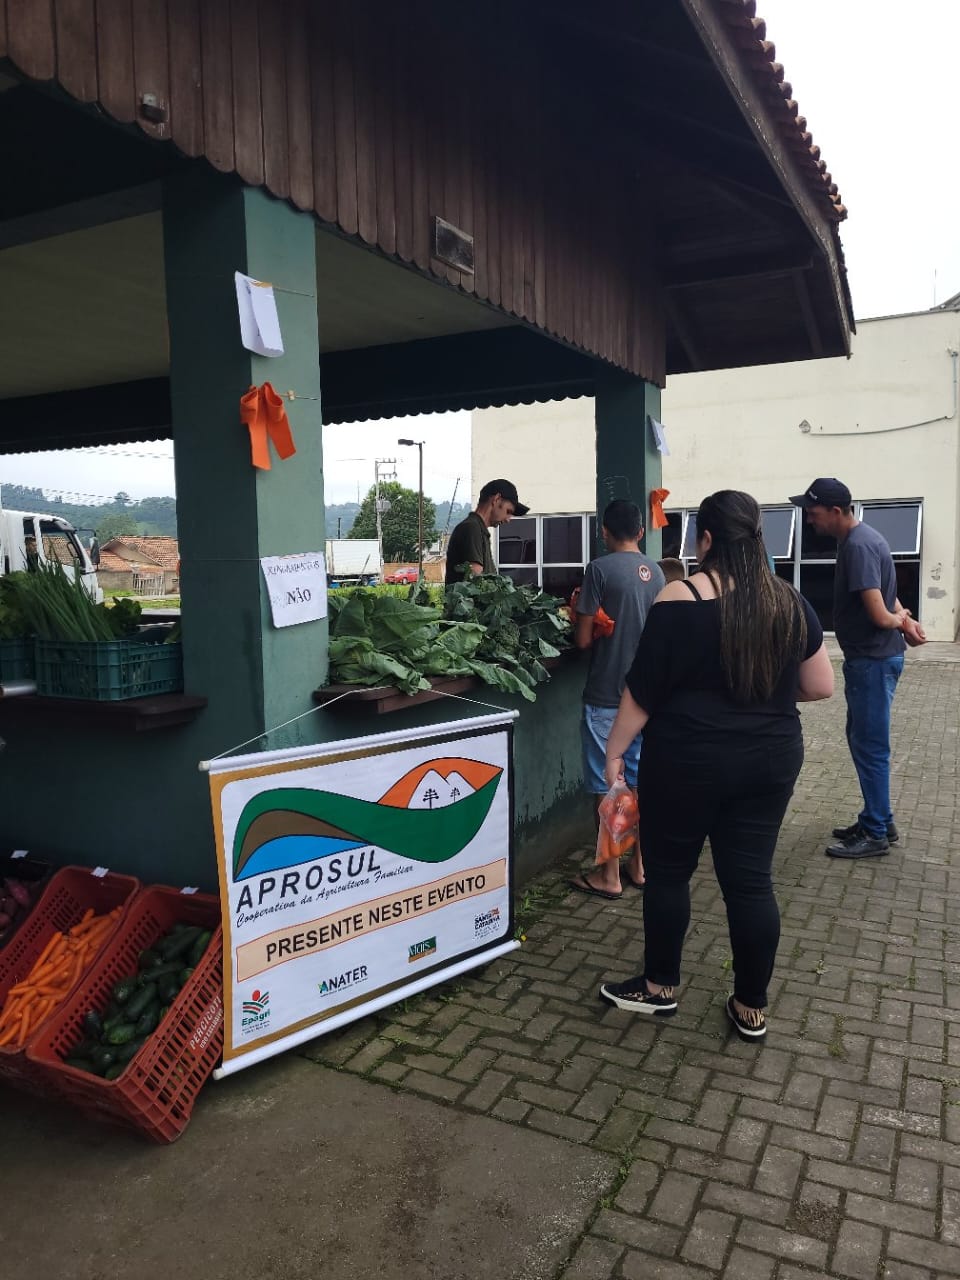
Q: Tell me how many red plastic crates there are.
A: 2